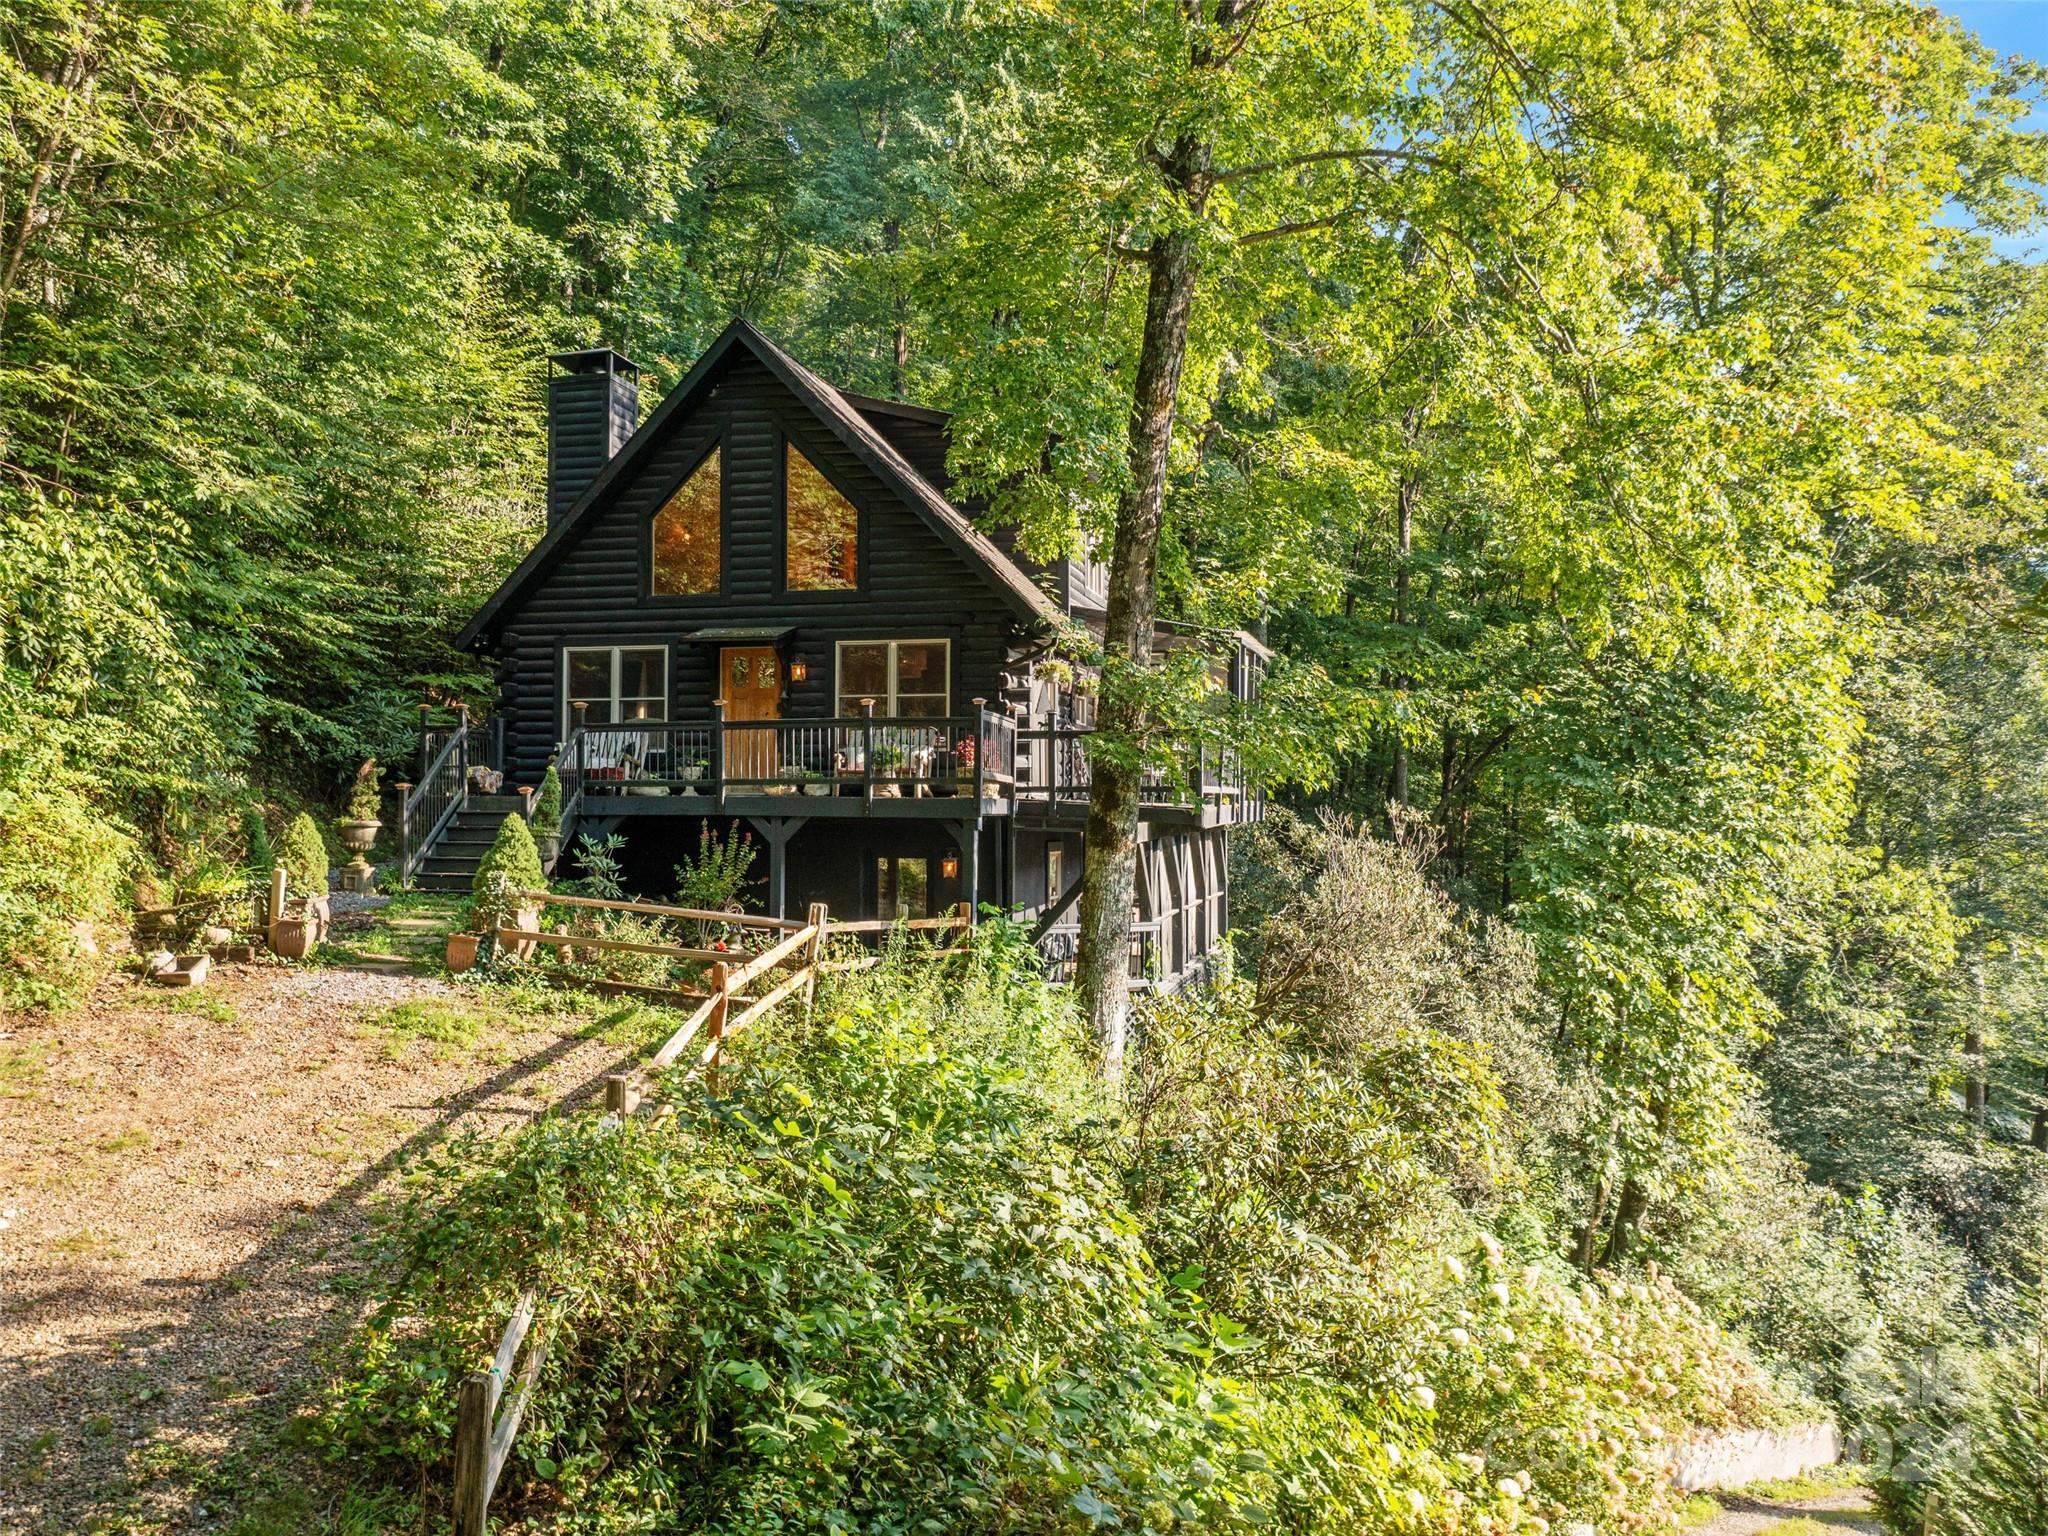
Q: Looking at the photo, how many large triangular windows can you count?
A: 2